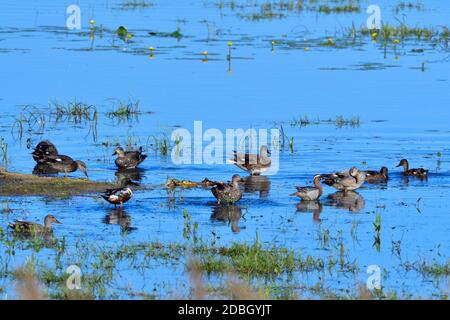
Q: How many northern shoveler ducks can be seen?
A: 1